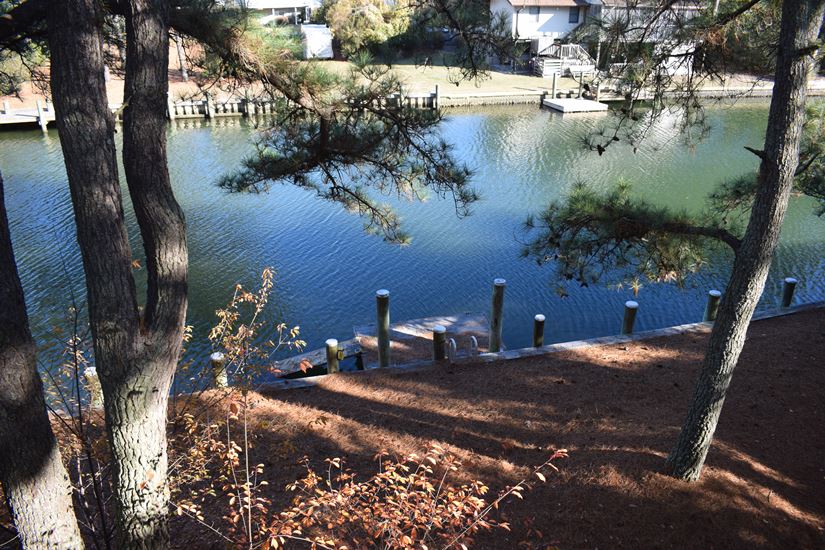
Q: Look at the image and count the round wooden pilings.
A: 10